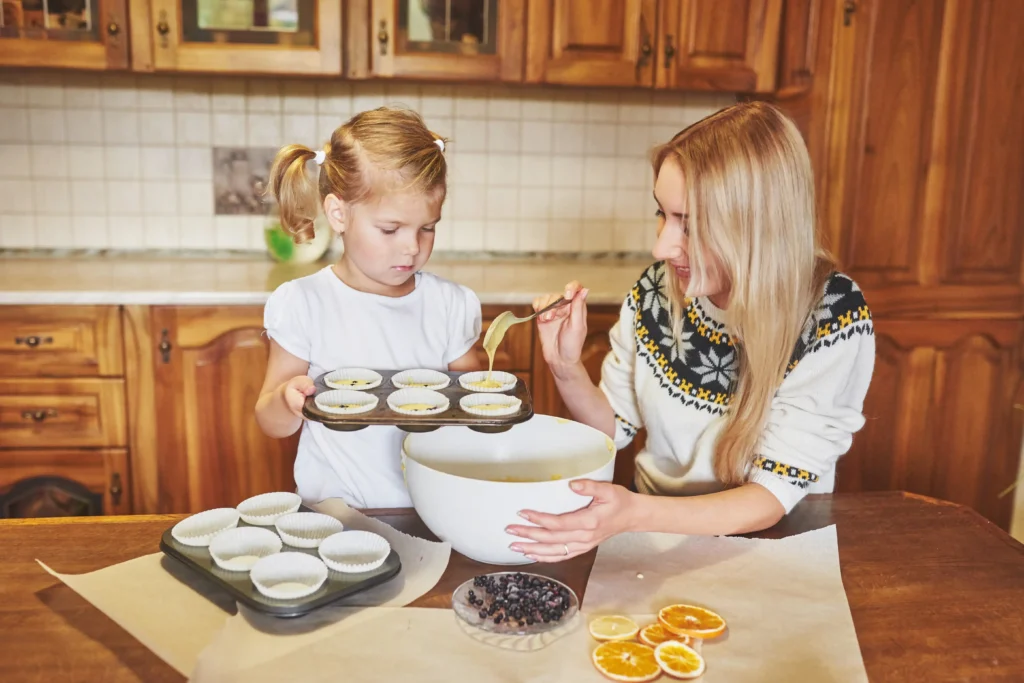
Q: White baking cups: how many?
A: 12